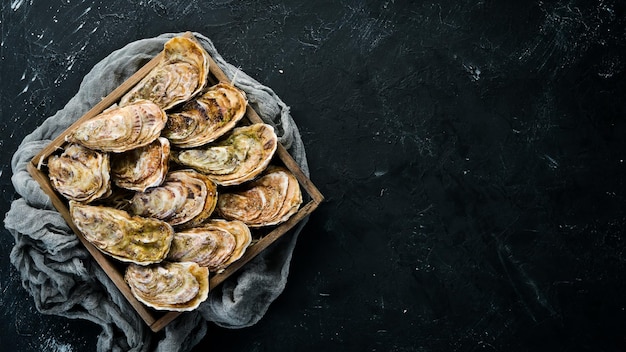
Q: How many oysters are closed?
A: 11